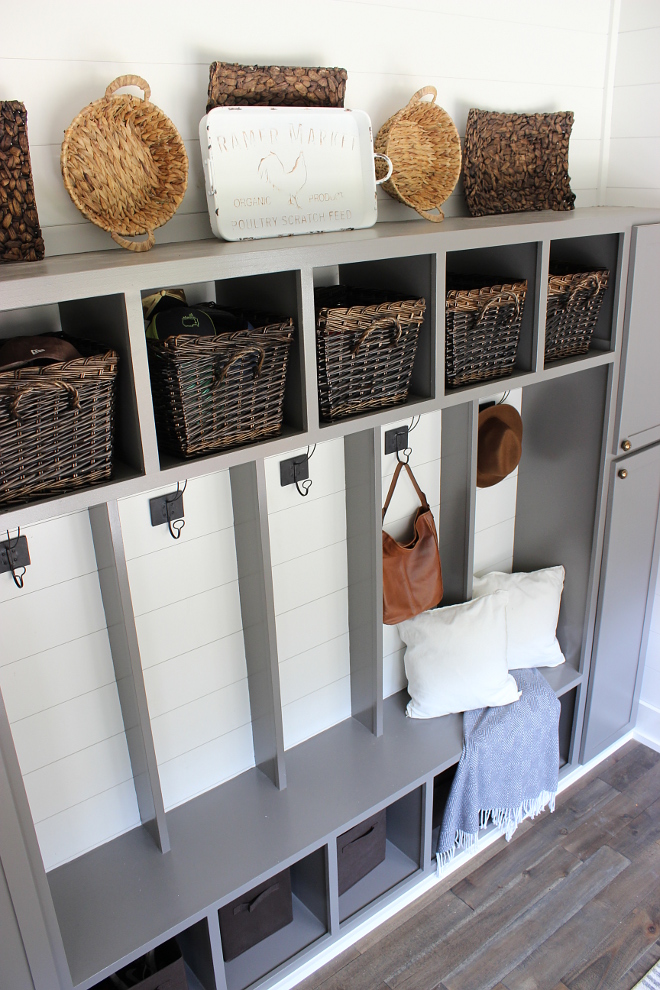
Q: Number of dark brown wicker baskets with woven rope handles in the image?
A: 5